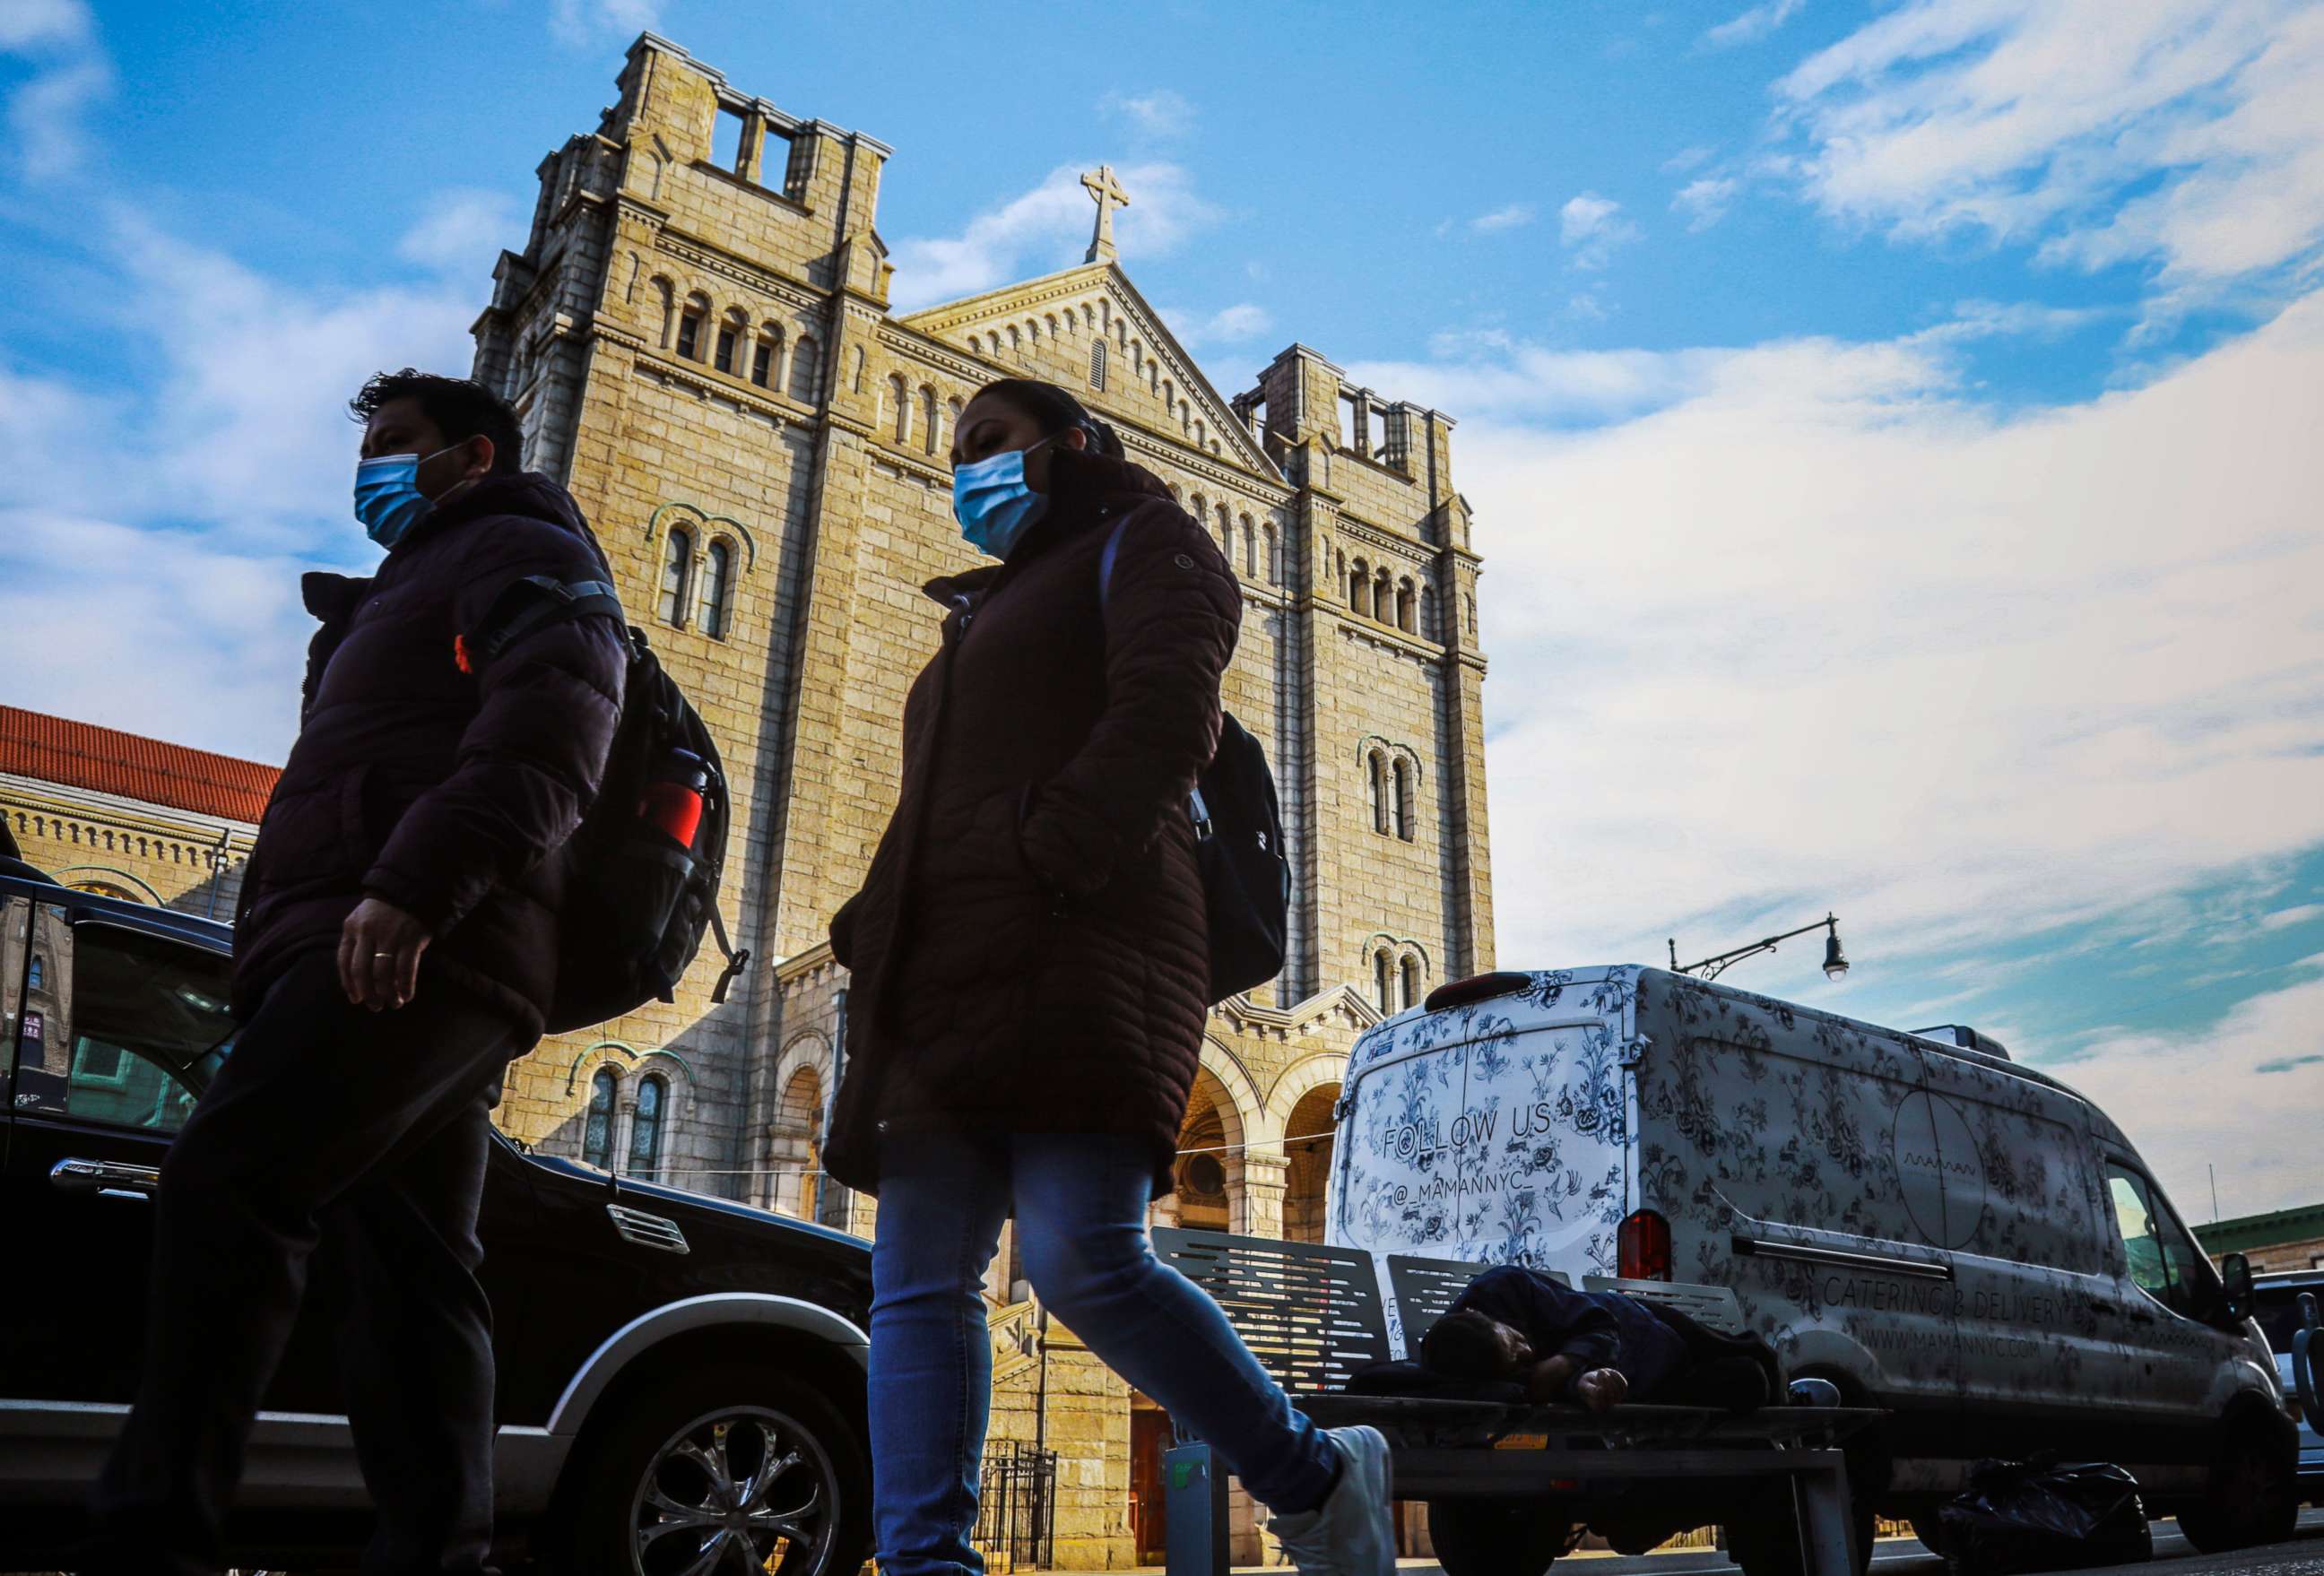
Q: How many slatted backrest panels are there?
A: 3